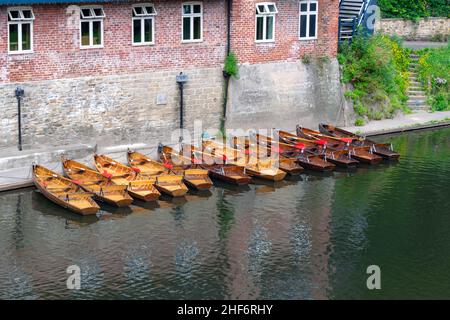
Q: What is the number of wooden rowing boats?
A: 12